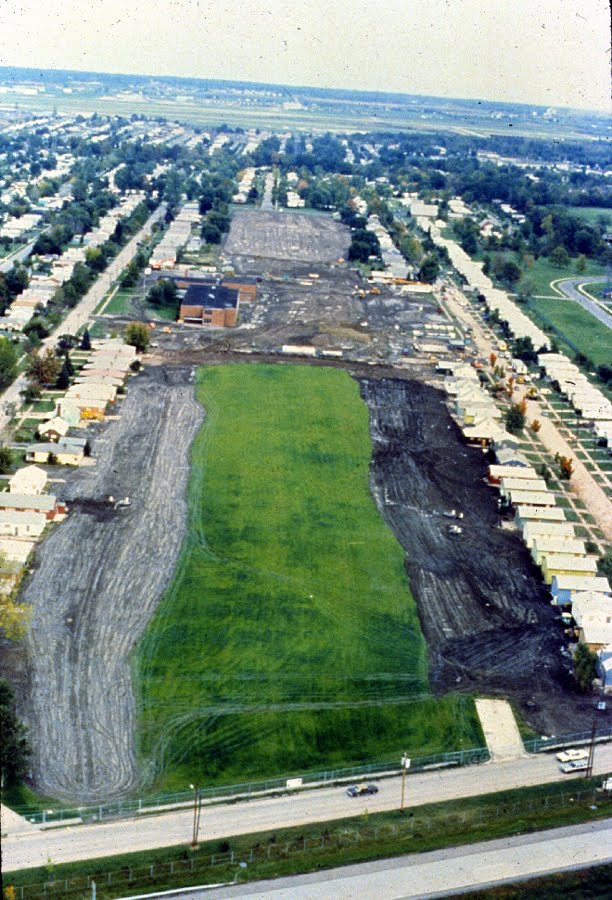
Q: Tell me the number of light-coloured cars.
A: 2